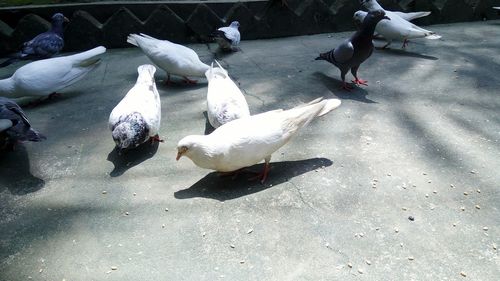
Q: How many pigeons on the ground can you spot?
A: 11